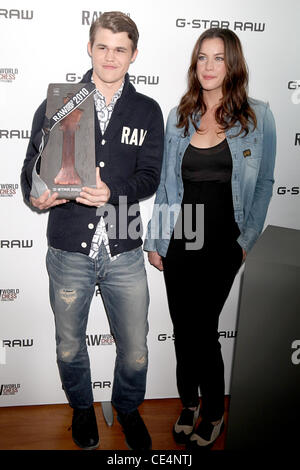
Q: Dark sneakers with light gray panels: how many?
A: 2